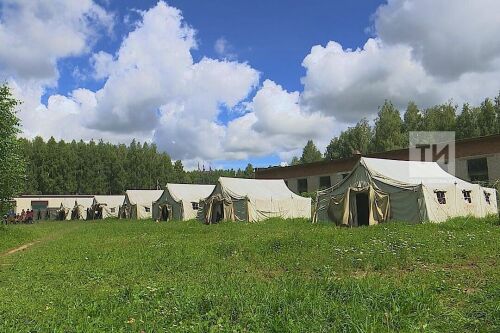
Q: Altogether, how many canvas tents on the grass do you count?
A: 7